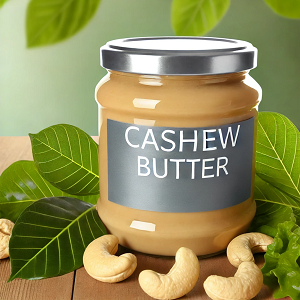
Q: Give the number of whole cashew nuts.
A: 4